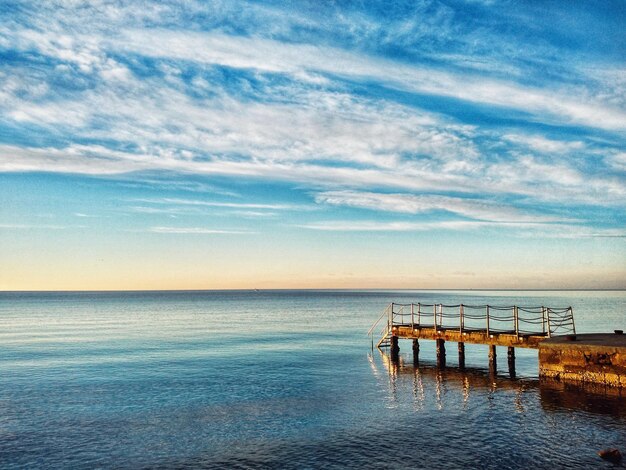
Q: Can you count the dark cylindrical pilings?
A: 6